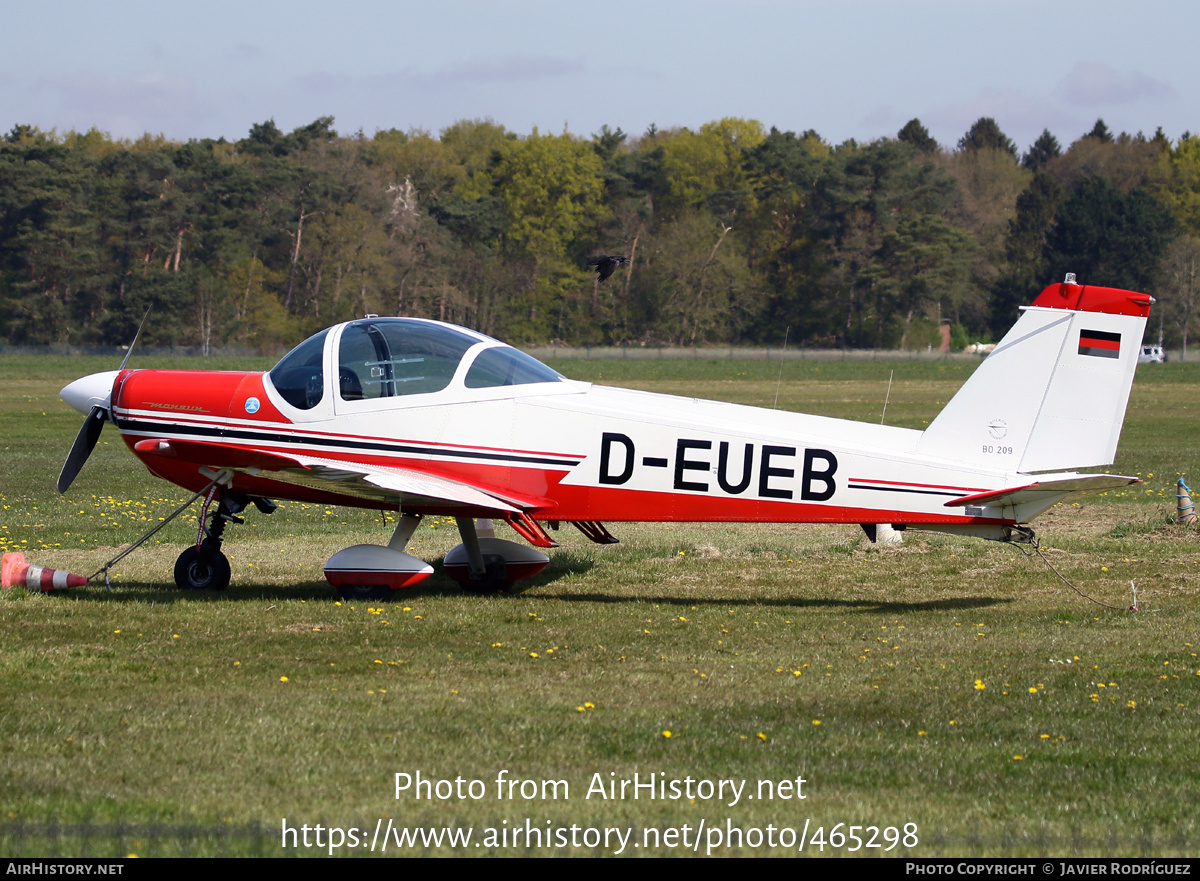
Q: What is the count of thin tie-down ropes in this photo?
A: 2